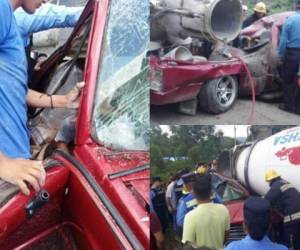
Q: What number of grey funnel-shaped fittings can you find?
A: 2